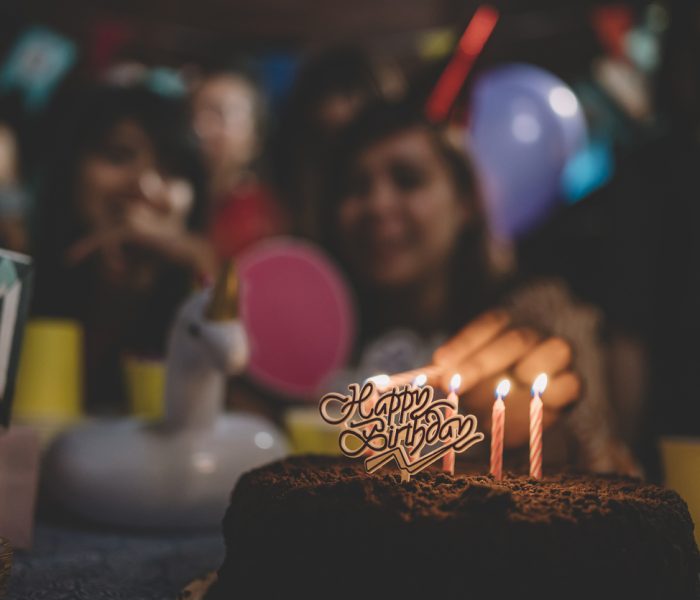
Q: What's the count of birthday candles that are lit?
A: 5